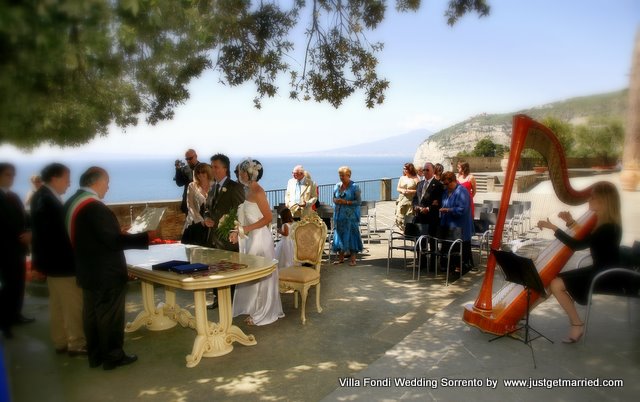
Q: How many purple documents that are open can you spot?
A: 0